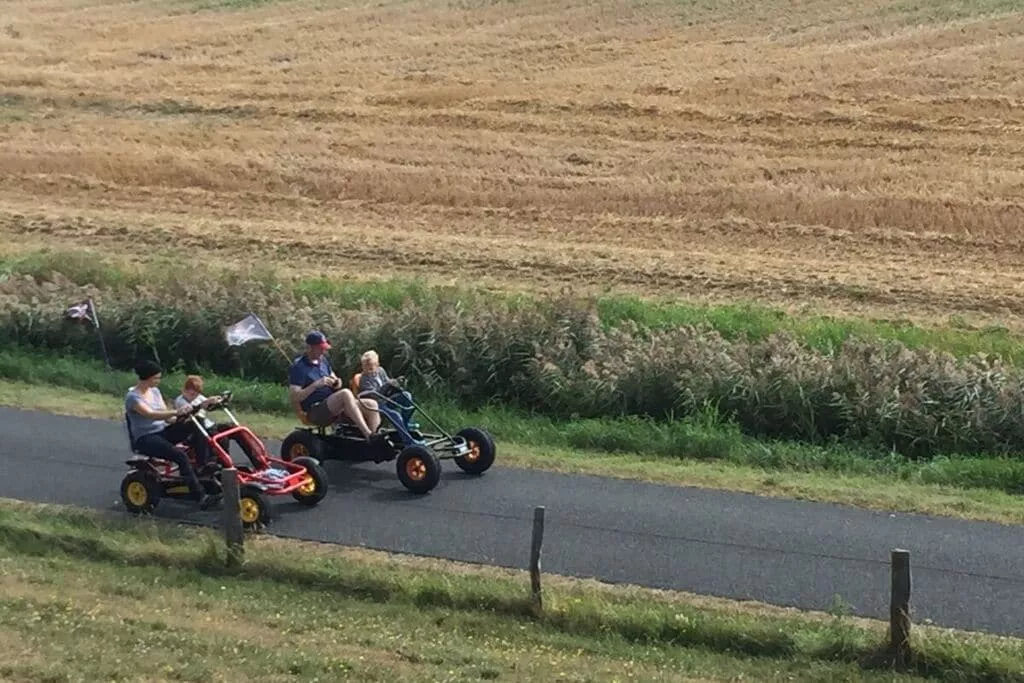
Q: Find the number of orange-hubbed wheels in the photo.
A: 3